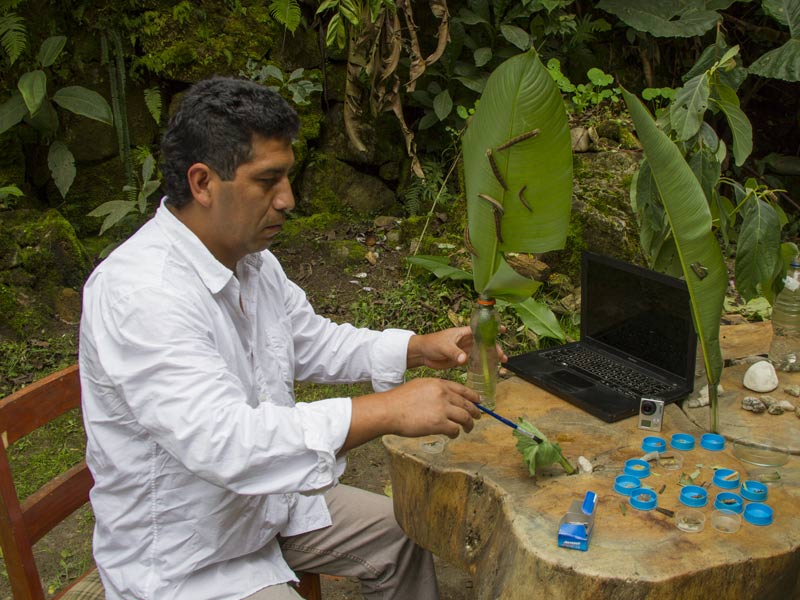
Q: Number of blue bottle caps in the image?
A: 11